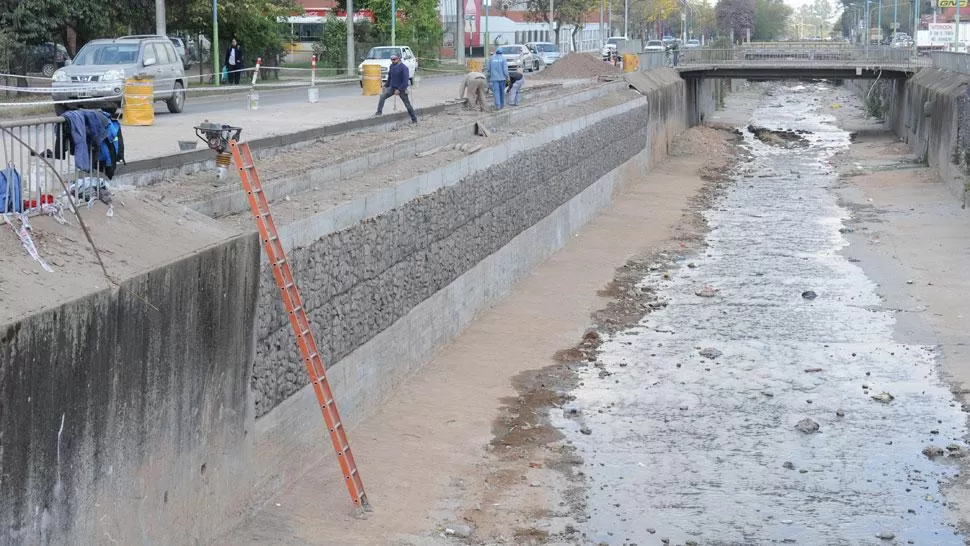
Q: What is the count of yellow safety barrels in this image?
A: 4